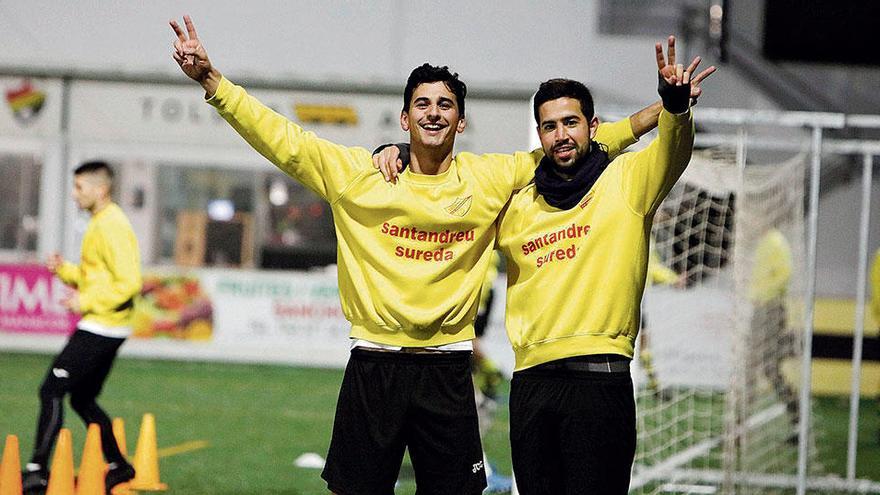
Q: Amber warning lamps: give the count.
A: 0